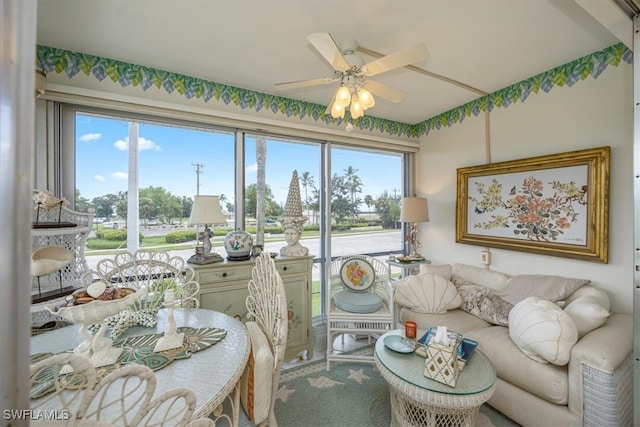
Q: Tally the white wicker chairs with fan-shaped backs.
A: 3